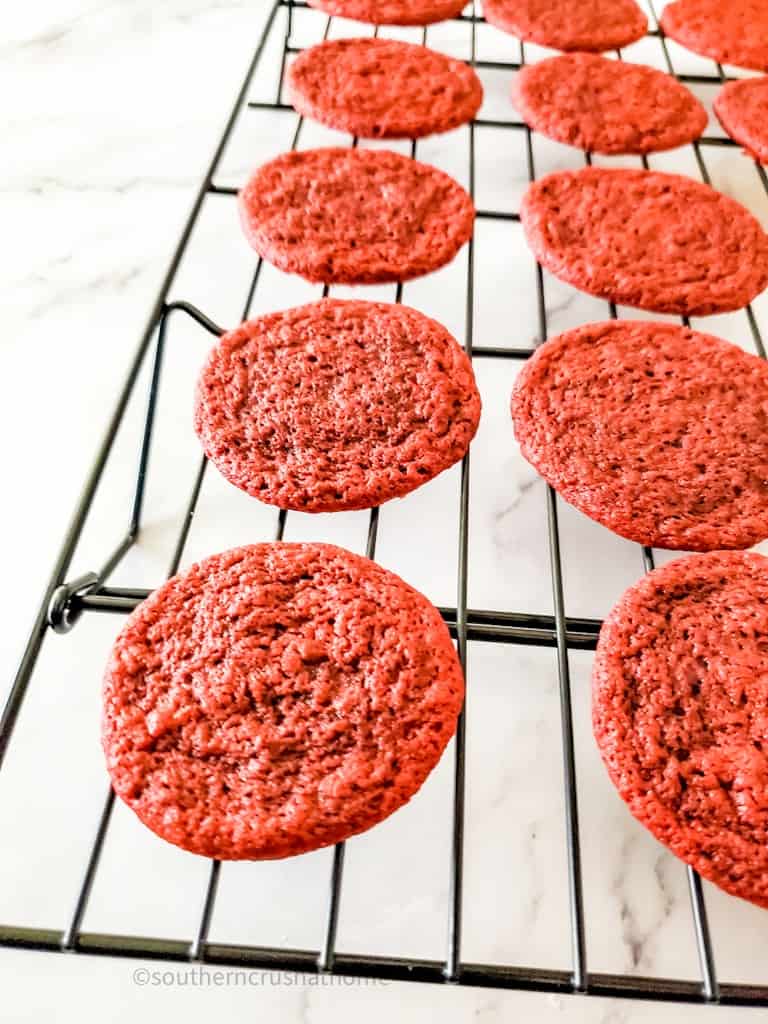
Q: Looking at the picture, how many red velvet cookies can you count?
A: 12